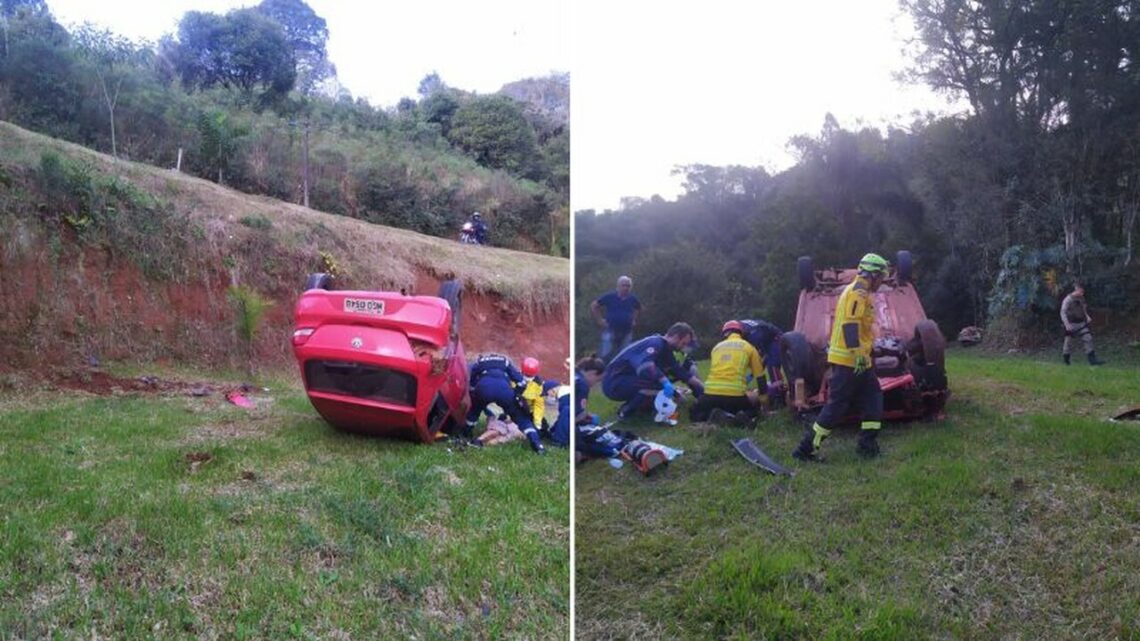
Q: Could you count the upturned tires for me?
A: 6